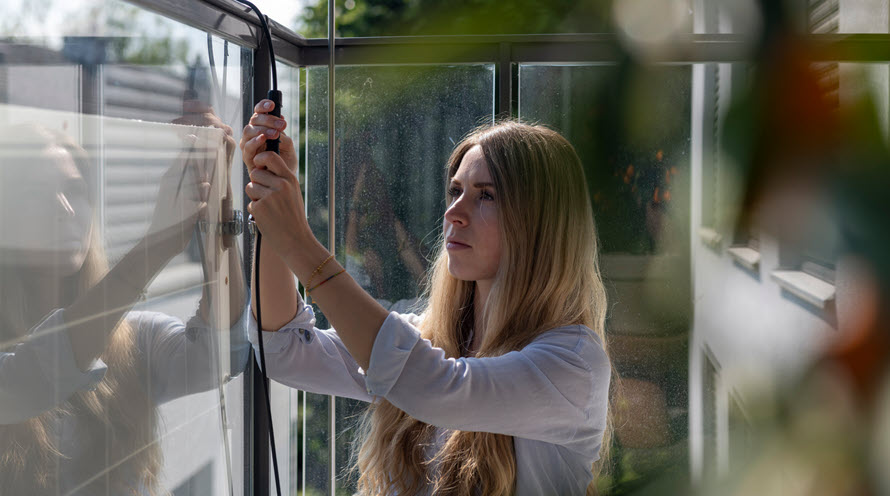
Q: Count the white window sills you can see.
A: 3